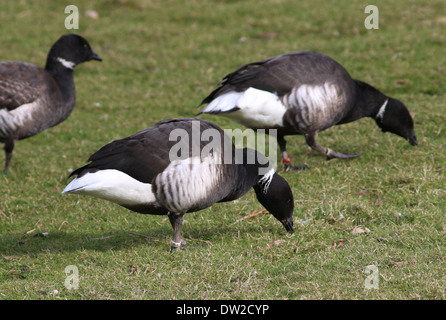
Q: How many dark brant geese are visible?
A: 3